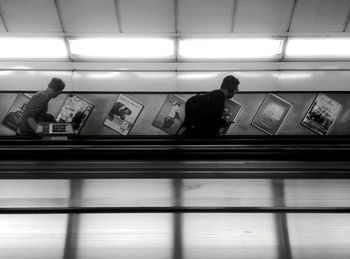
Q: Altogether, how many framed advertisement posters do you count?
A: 7